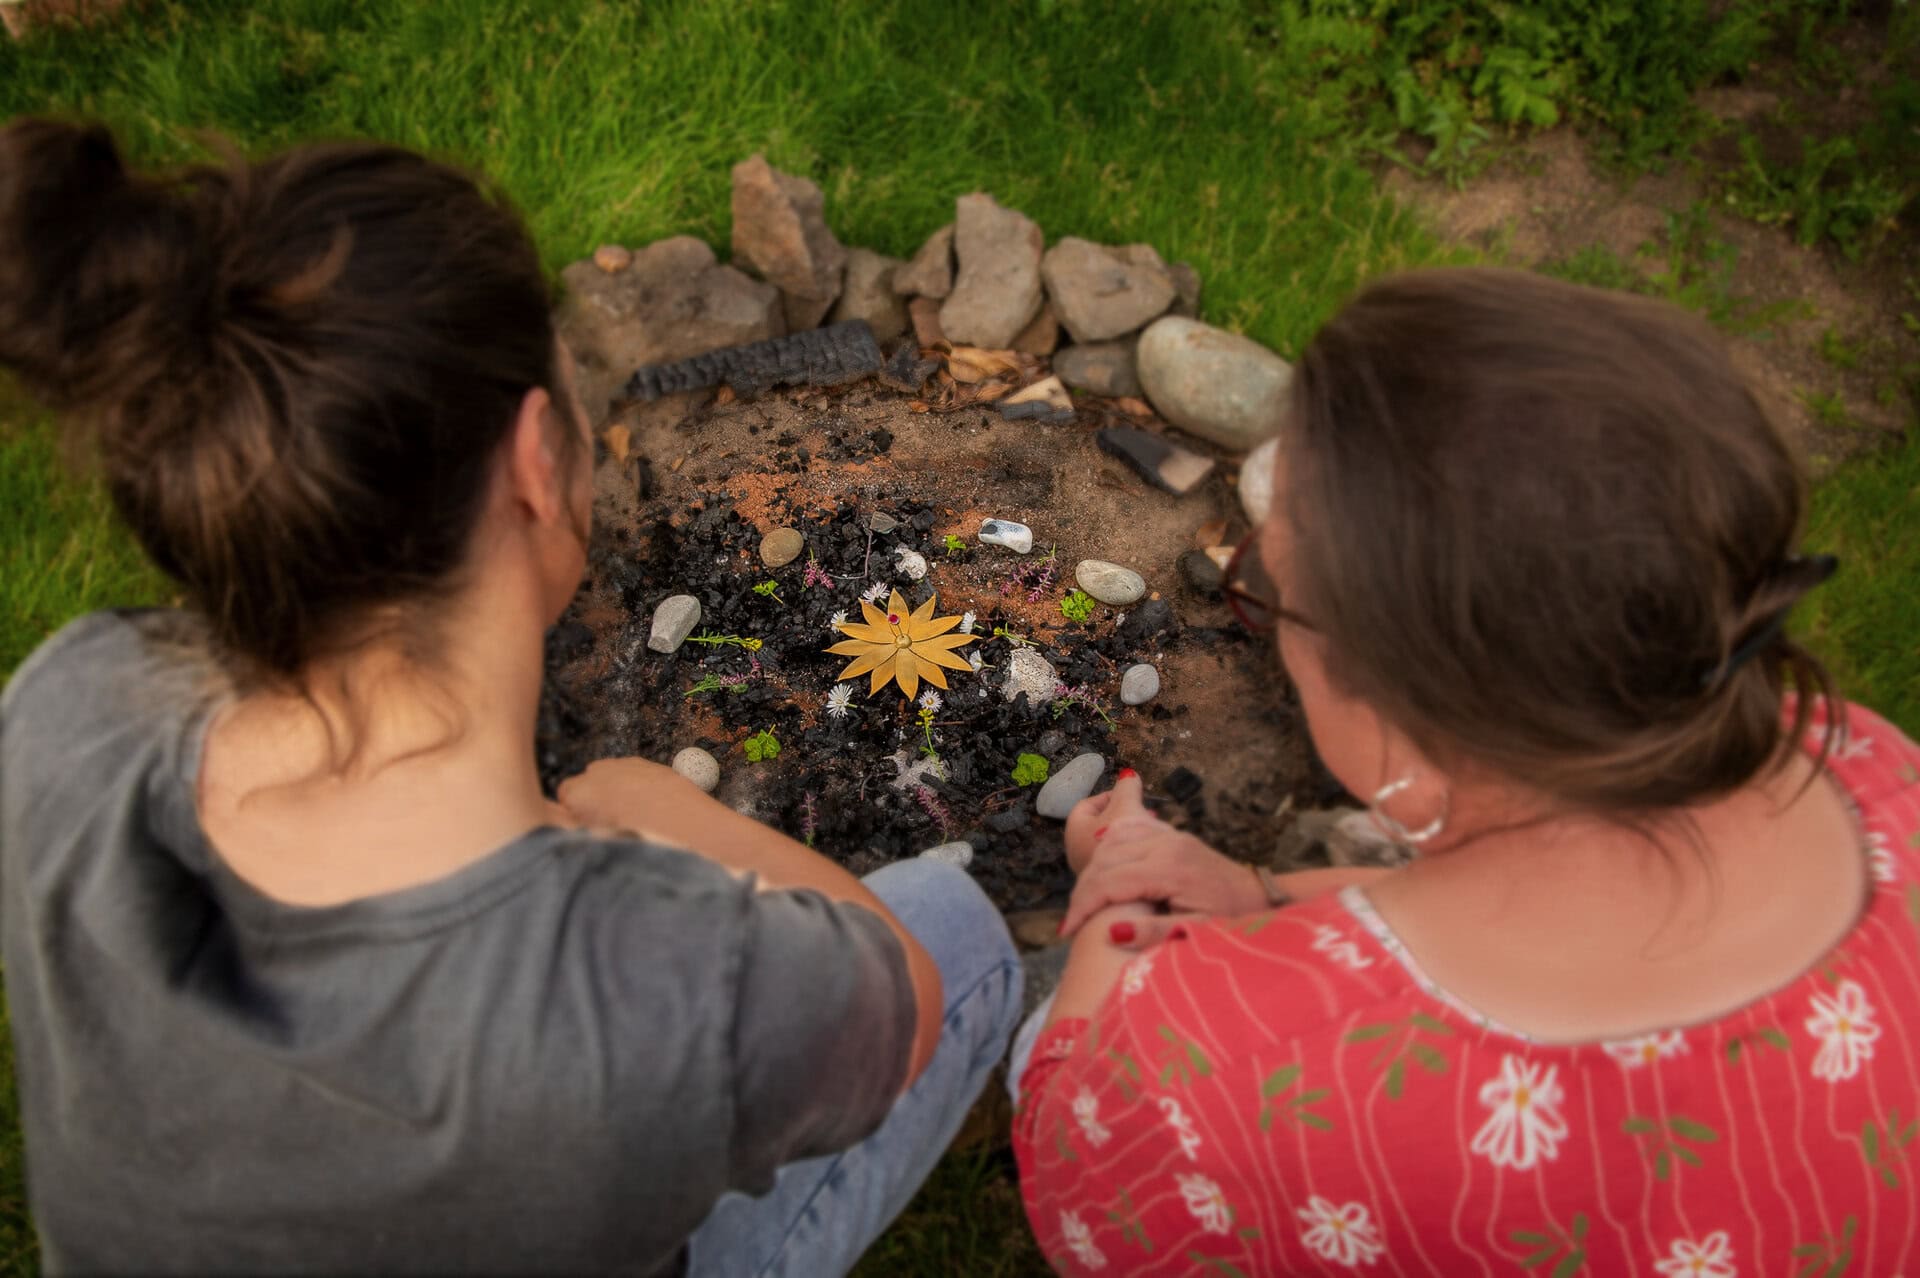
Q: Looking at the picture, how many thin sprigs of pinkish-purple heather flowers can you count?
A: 6